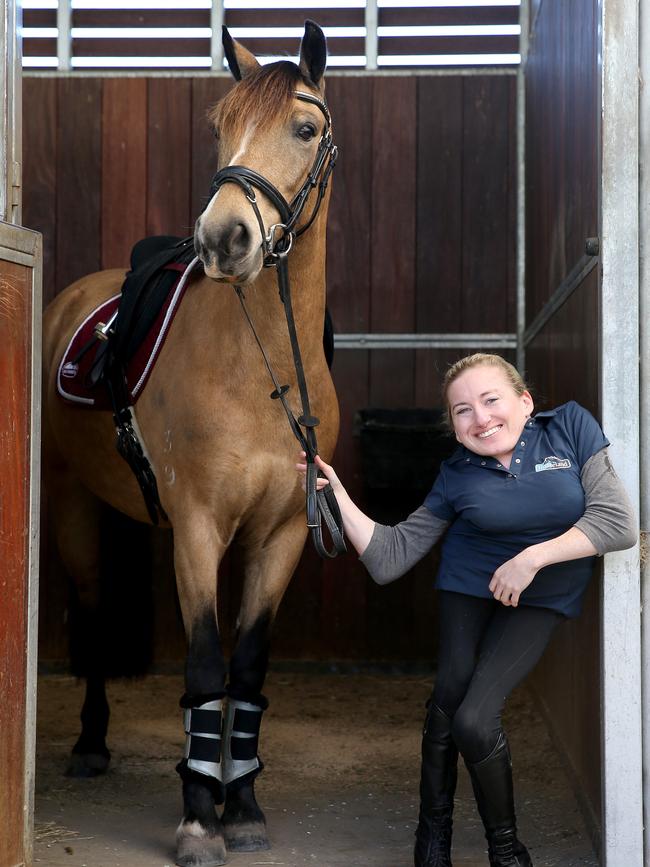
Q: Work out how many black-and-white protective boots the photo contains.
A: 2